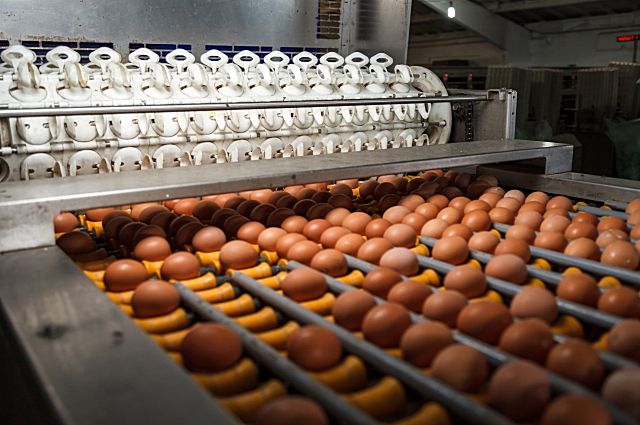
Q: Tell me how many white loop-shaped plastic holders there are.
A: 12